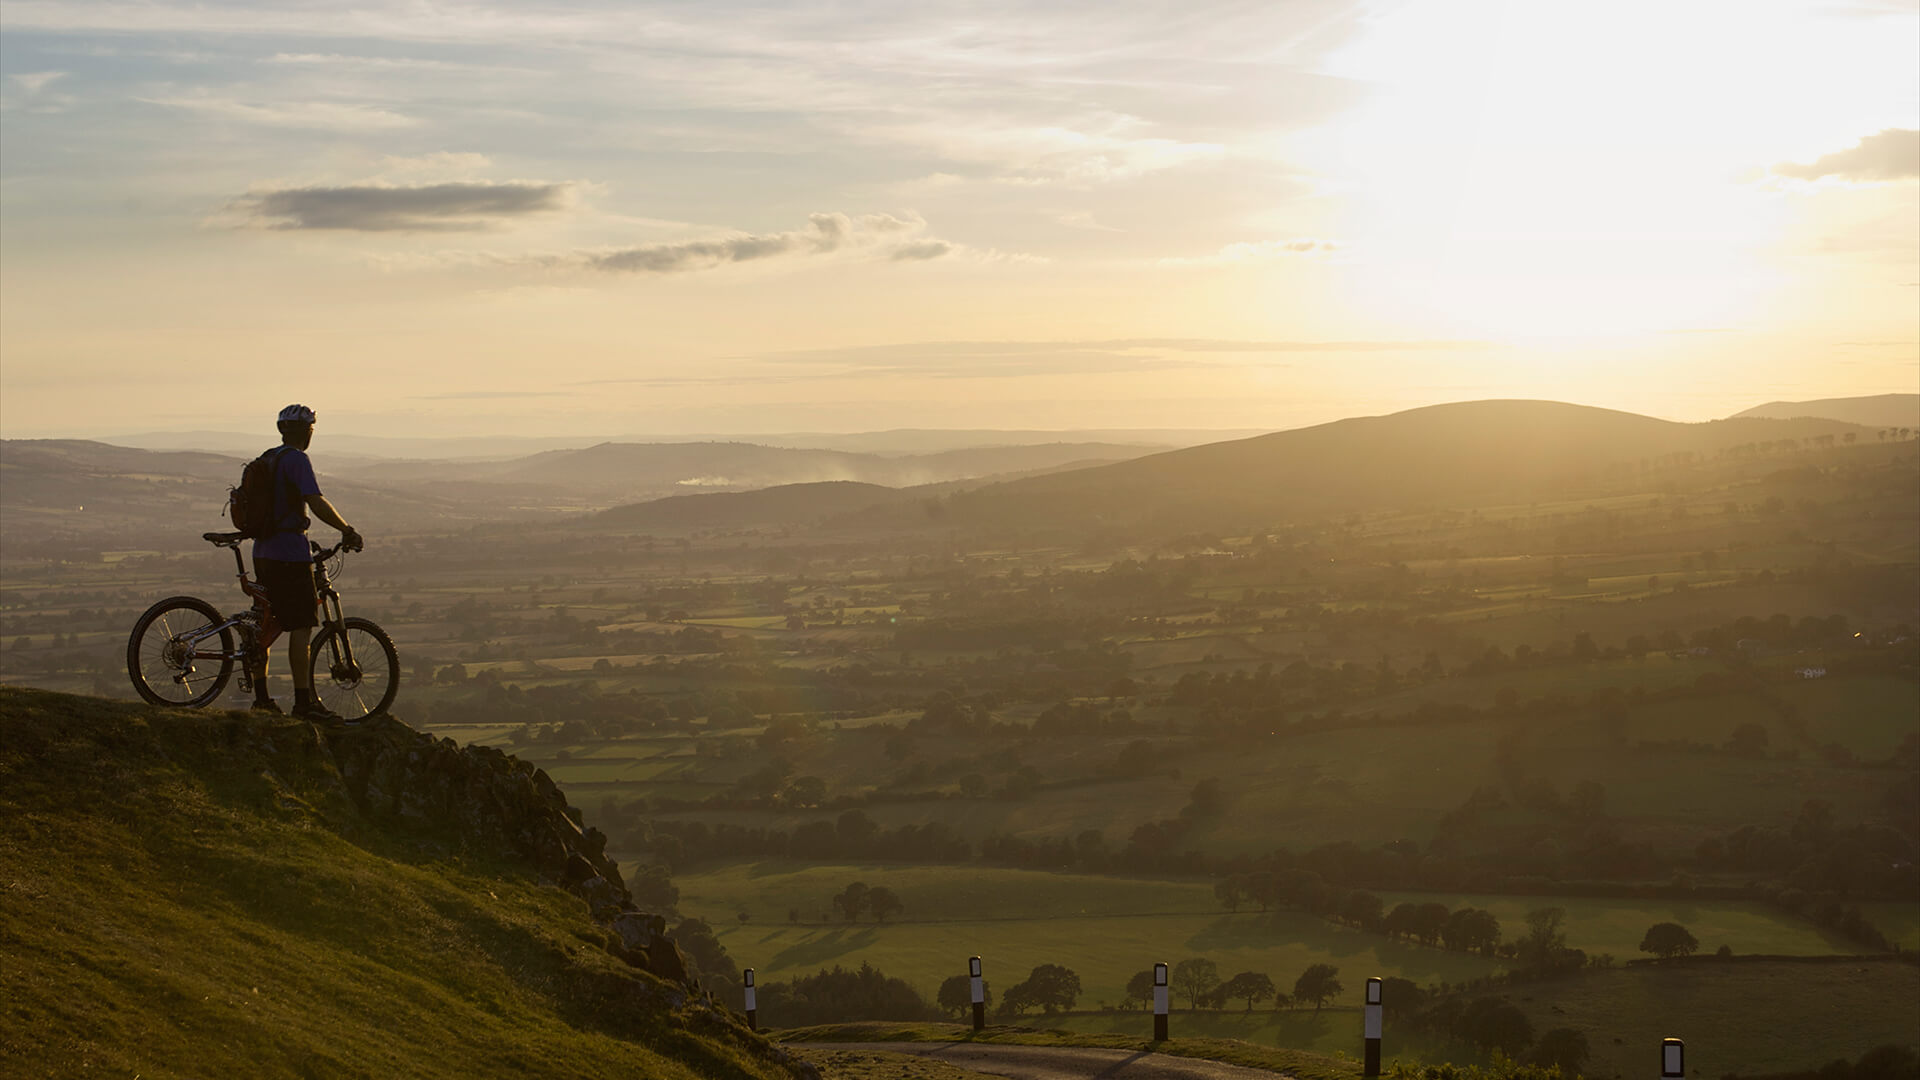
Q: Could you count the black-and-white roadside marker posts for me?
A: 5